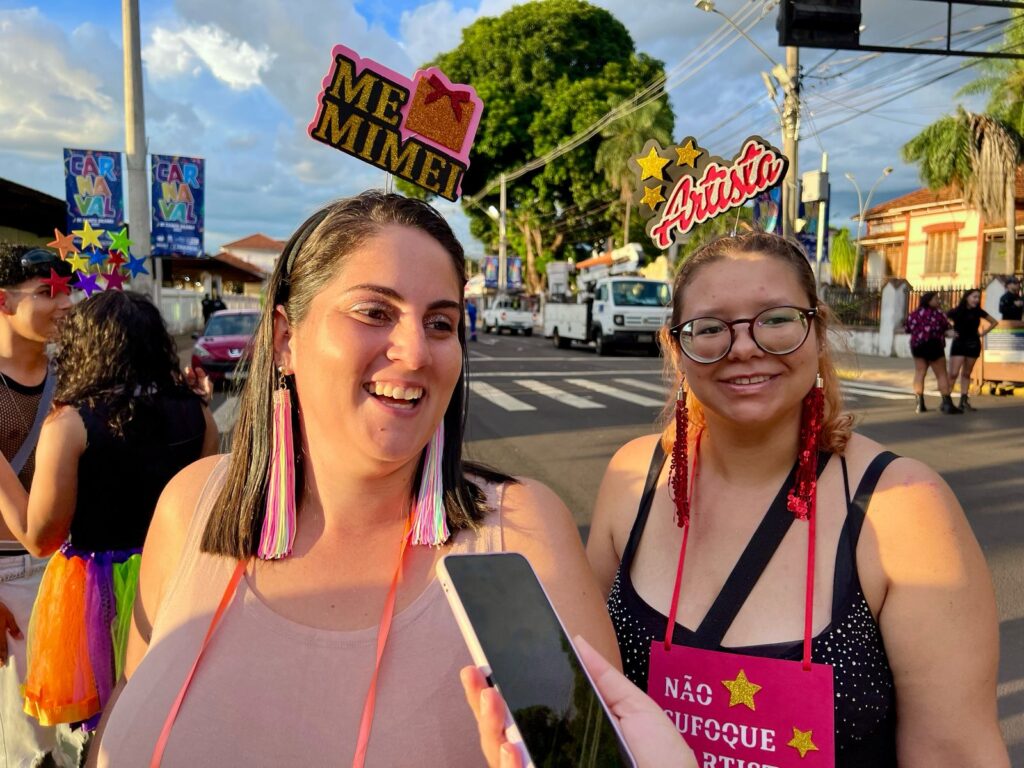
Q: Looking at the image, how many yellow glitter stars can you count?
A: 5